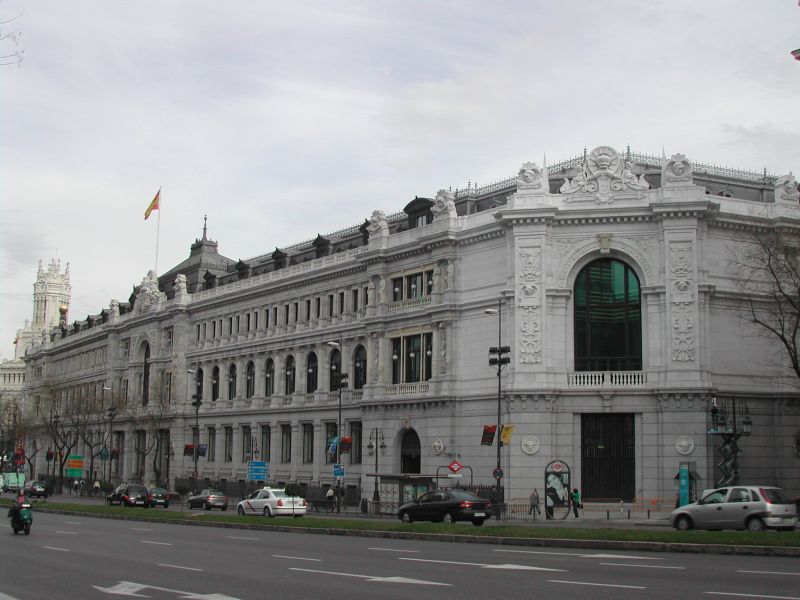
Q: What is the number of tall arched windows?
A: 11